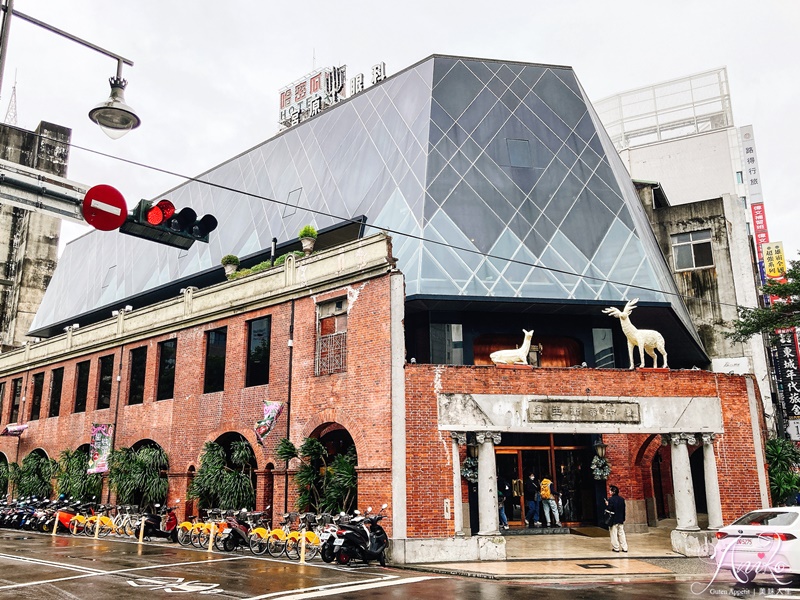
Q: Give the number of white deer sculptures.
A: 2